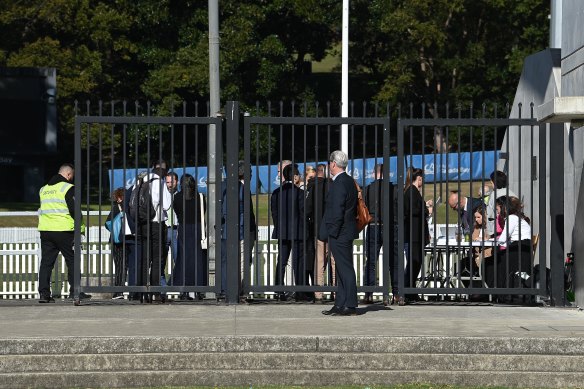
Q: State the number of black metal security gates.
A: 3